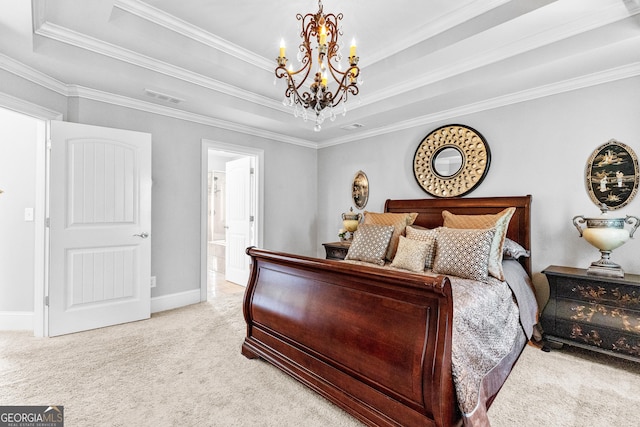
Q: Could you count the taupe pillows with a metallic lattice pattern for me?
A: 2